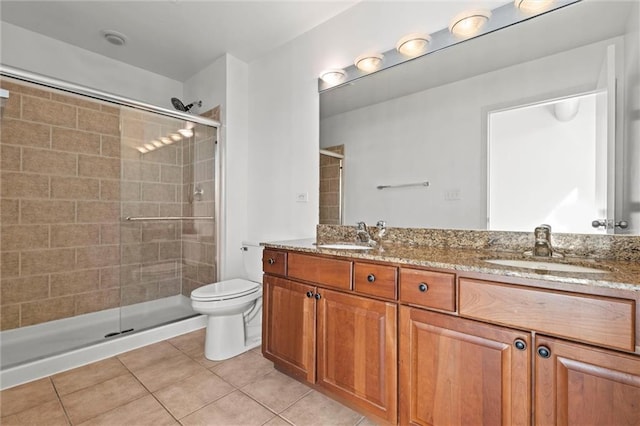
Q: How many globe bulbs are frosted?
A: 5